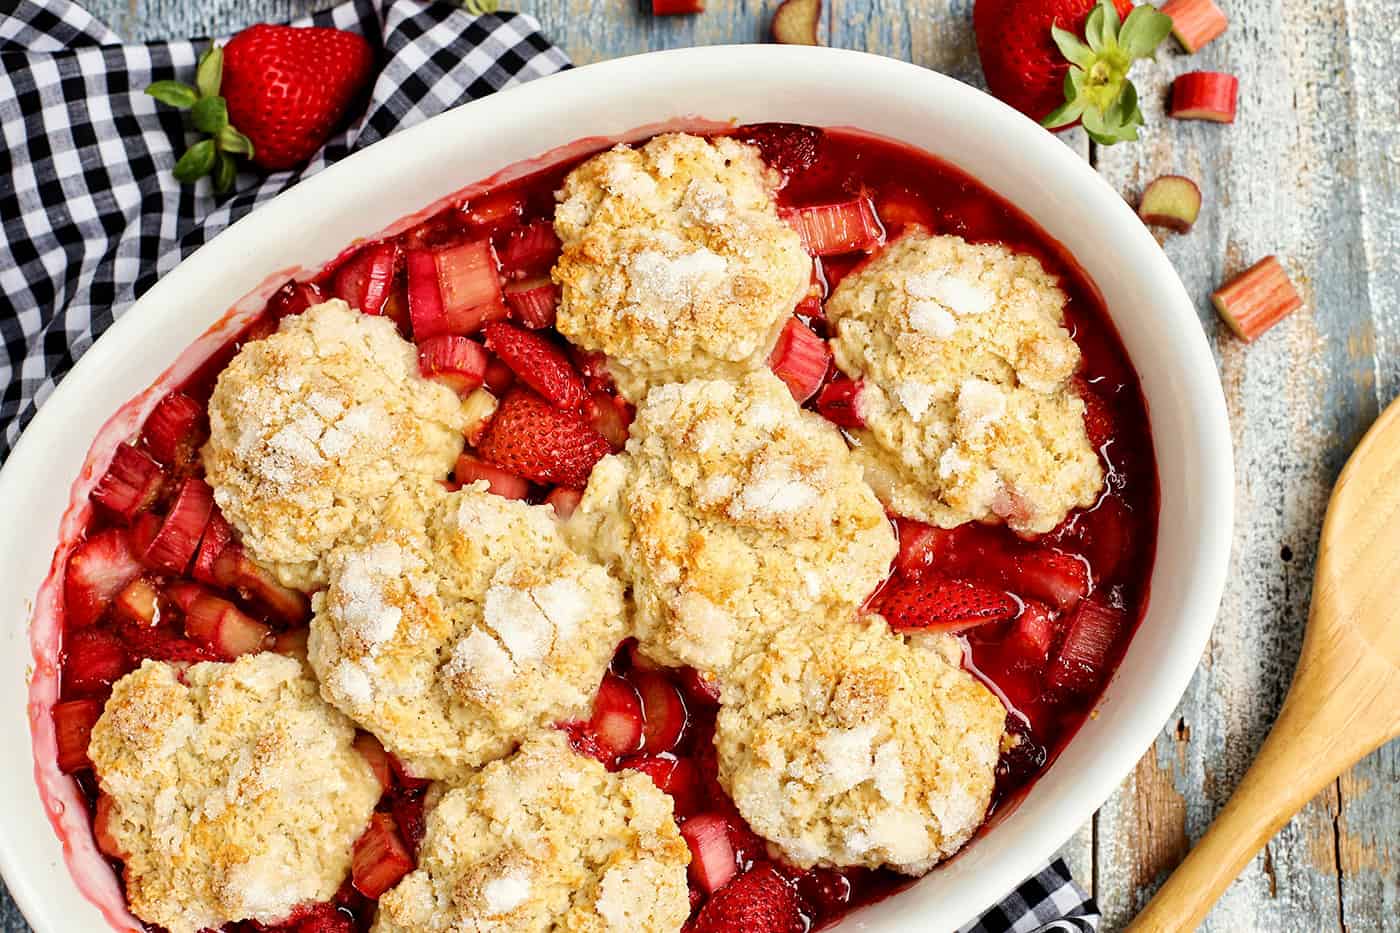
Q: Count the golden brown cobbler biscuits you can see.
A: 8